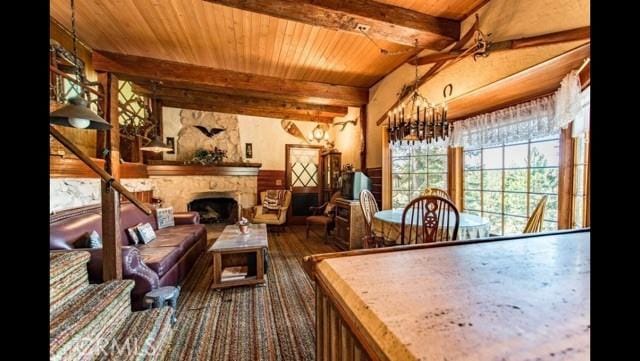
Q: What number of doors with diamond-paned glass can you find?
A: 1